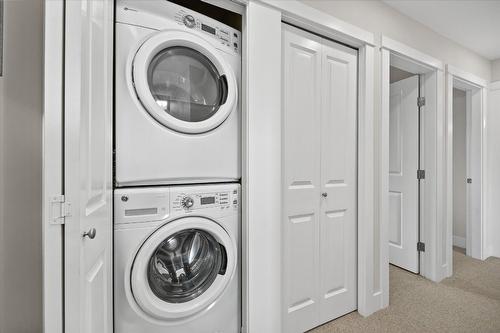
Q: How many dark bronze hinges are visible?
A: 3